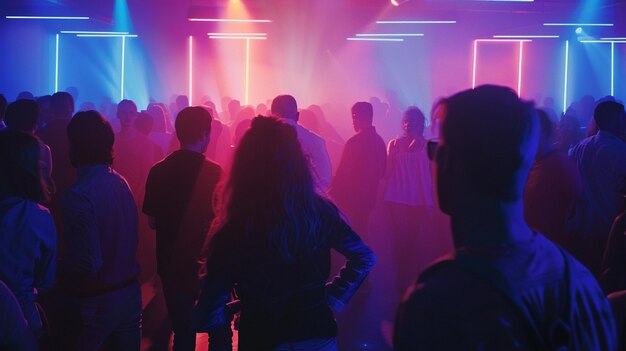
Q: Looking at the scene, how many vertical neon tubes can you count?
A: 8